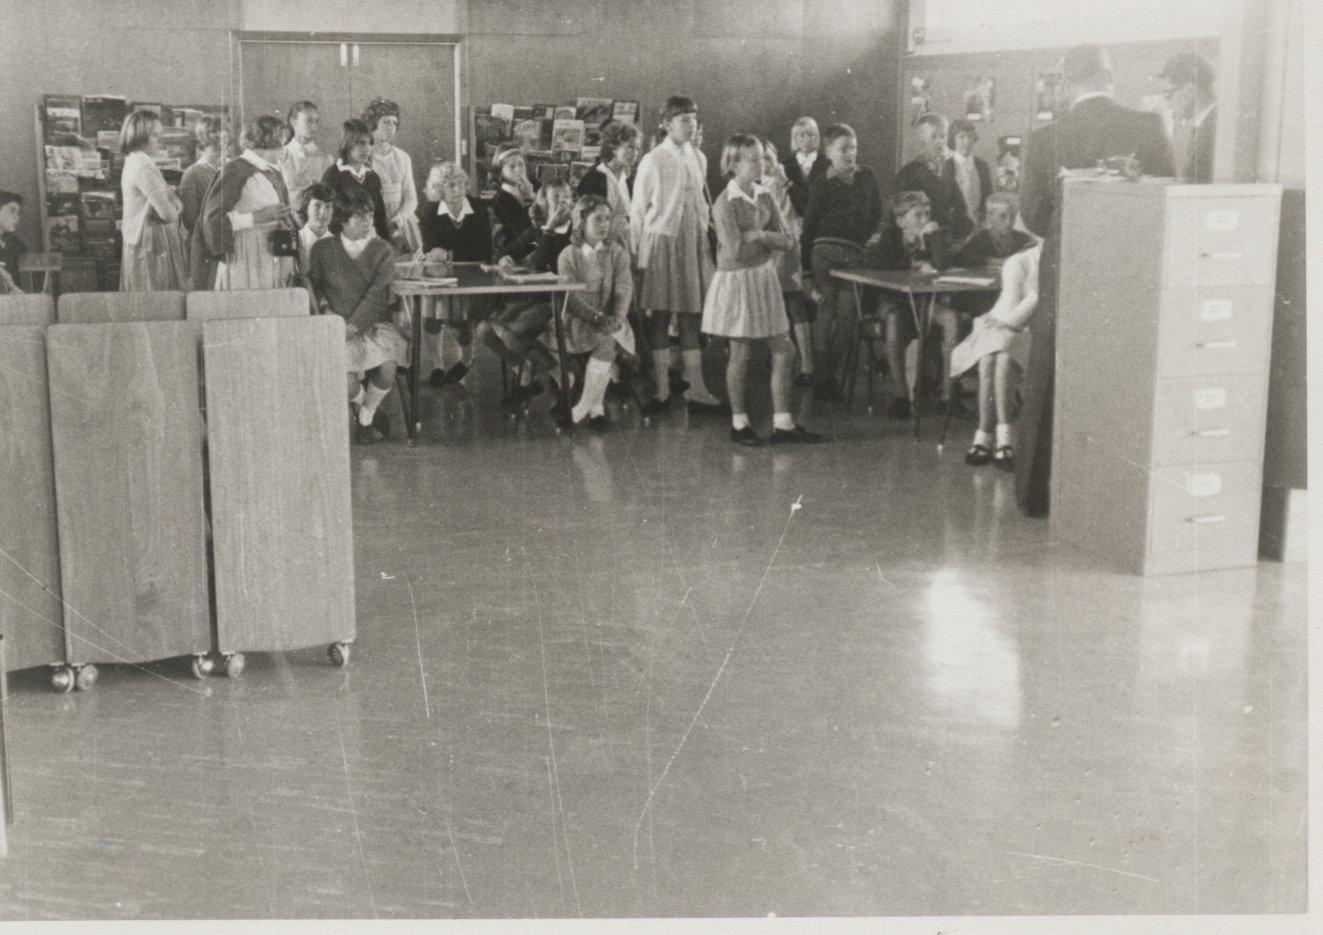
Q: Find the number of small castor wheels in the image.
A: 5